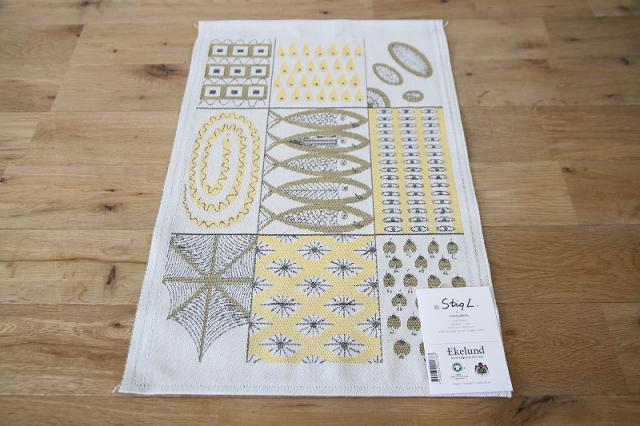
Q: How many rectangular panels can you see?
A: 9